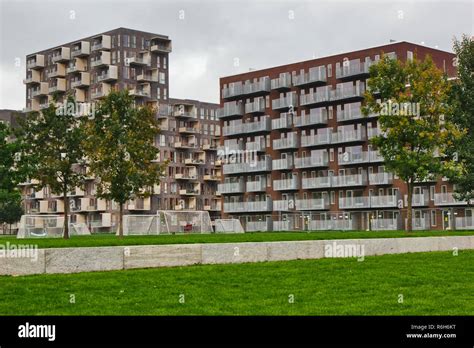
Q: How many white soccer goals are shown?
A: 5